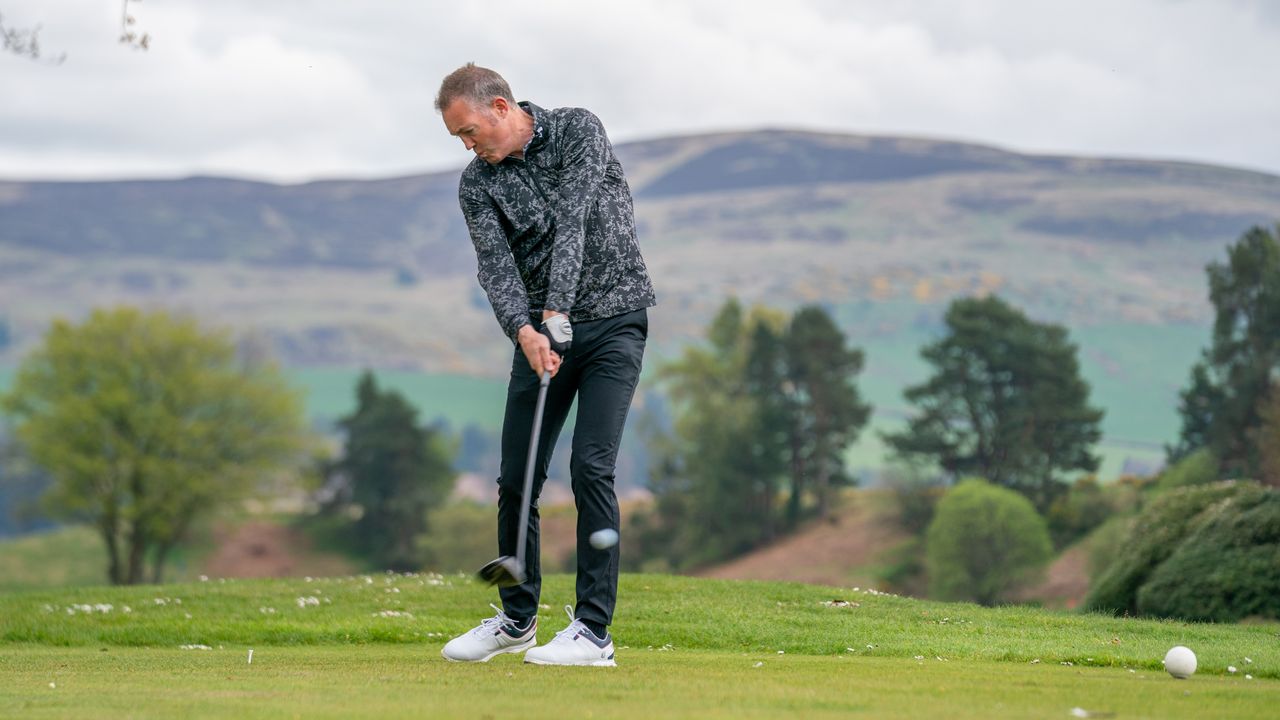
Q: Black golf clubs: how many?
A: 1